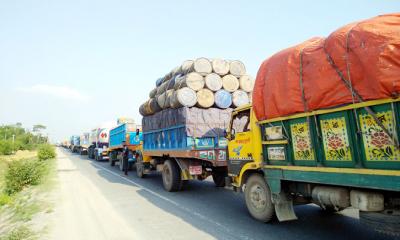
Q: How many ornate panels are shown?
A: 3